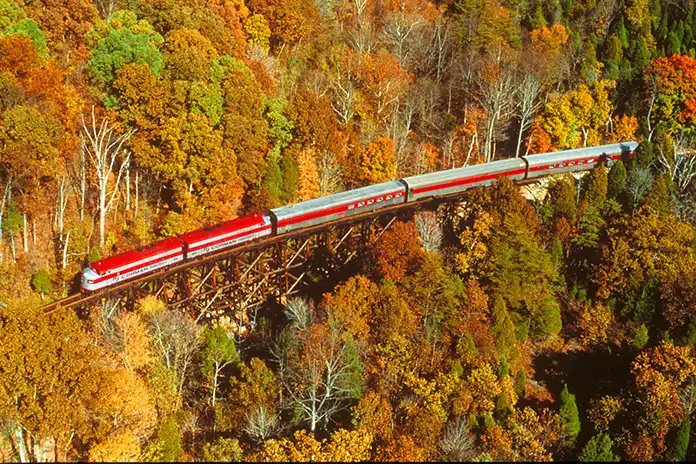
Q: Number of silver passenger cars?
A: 3